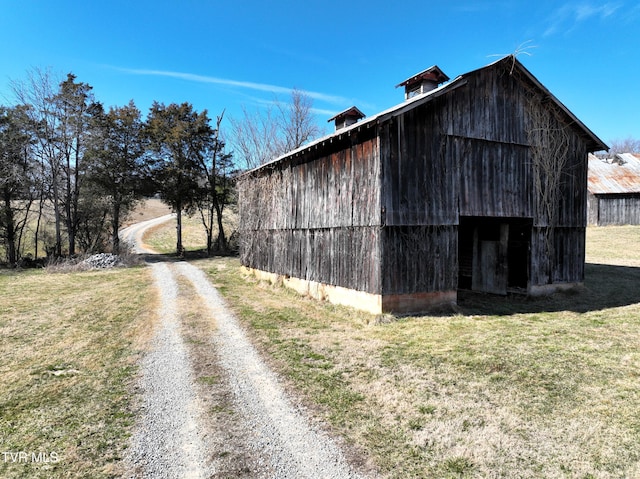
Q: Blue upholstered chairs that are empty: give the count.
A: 0